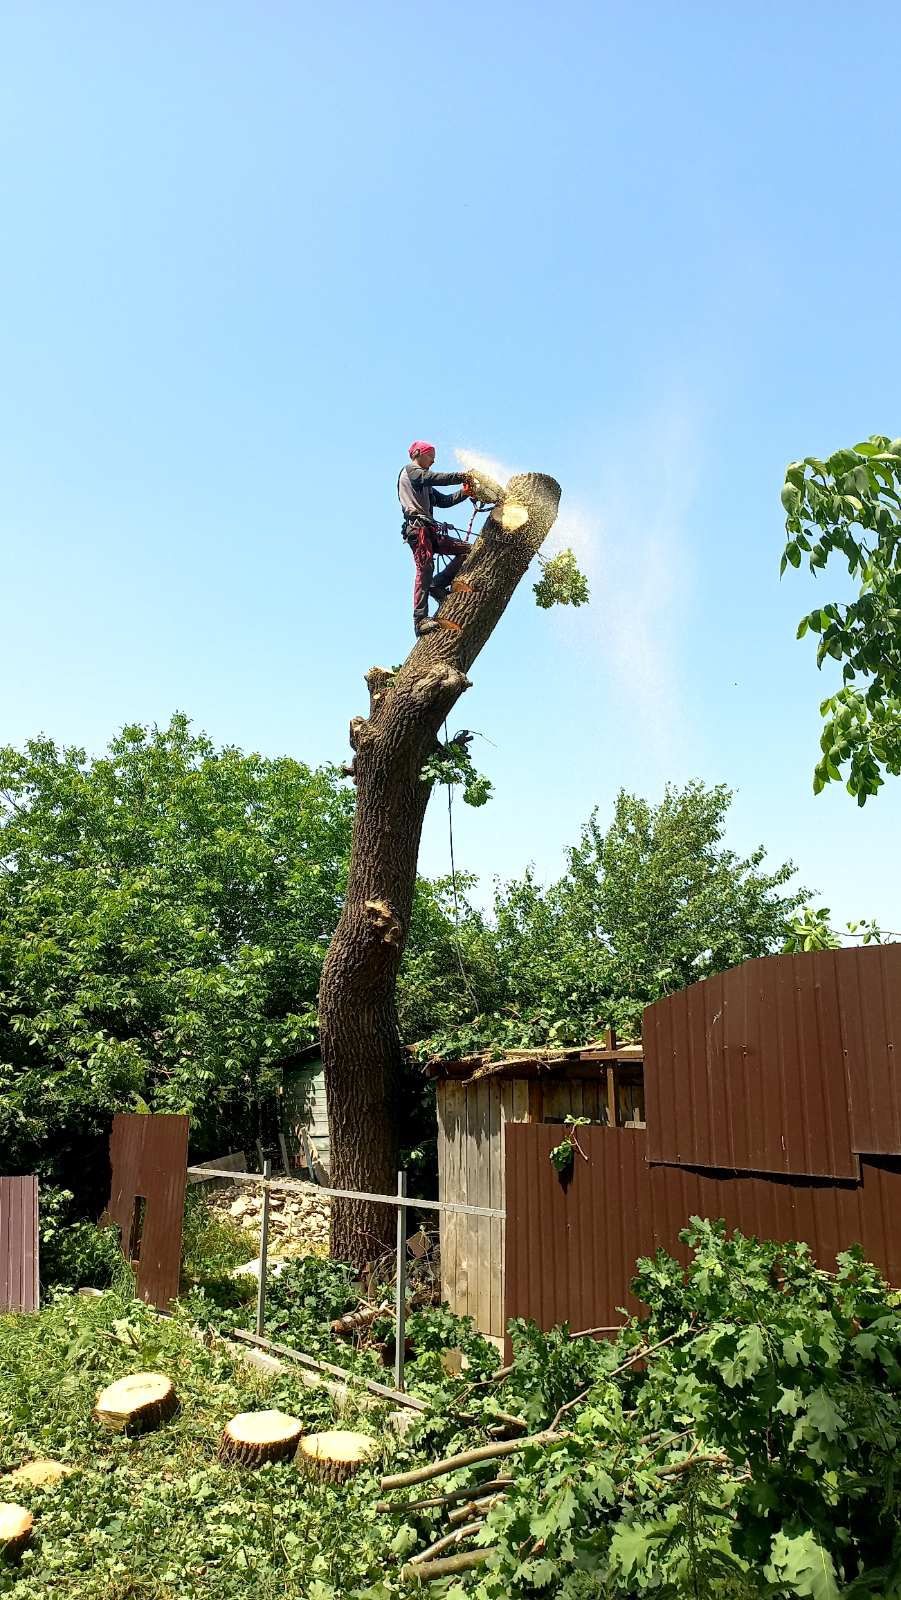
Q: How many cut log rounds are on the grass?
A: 5